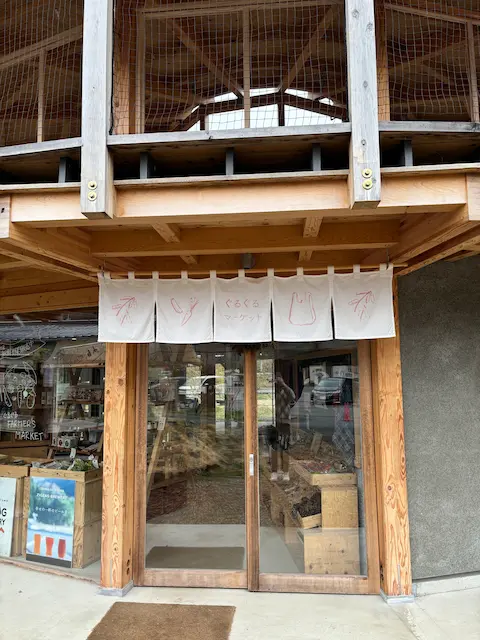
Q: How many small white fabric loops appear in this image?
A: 11